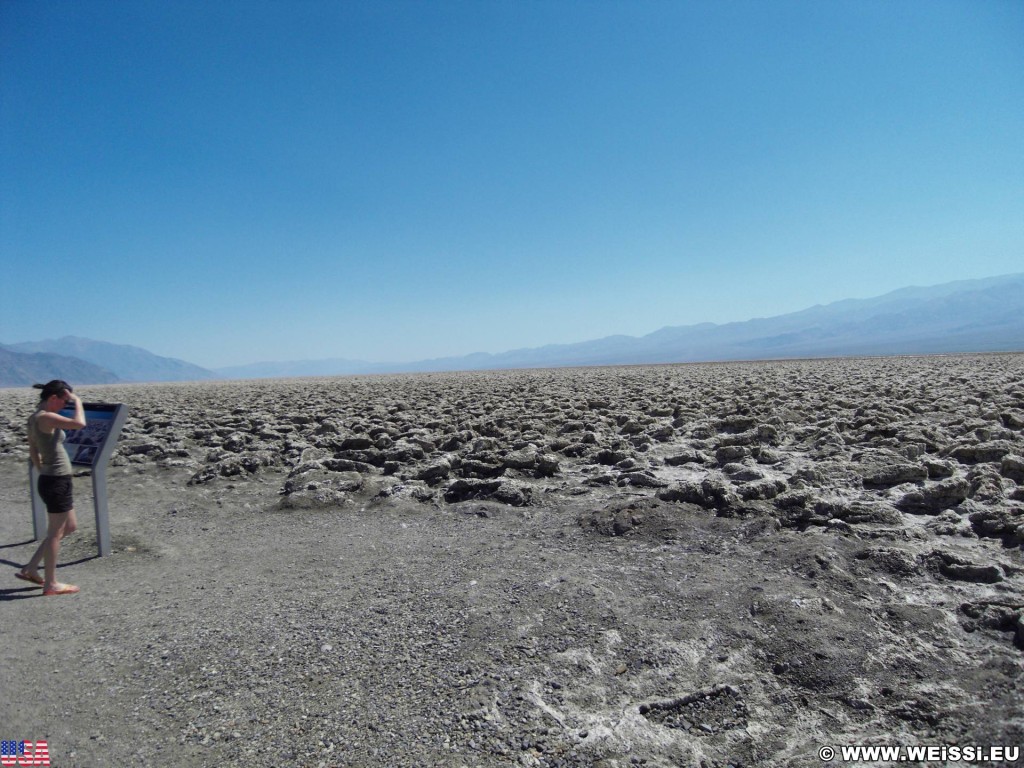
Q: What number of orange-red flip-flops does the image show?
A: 2